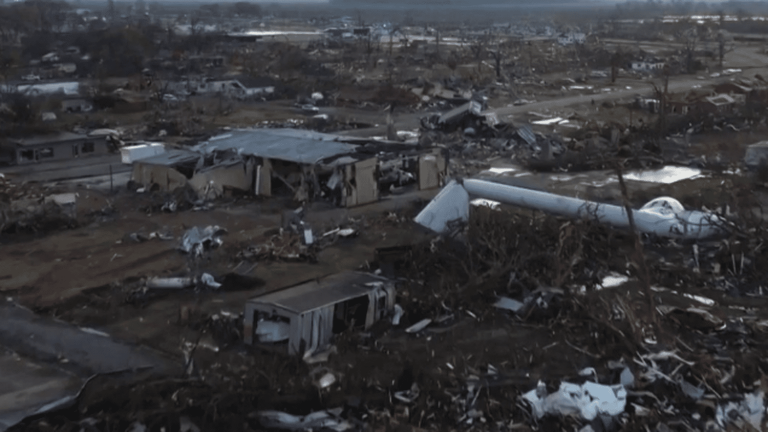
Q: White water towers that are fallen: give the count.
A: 1